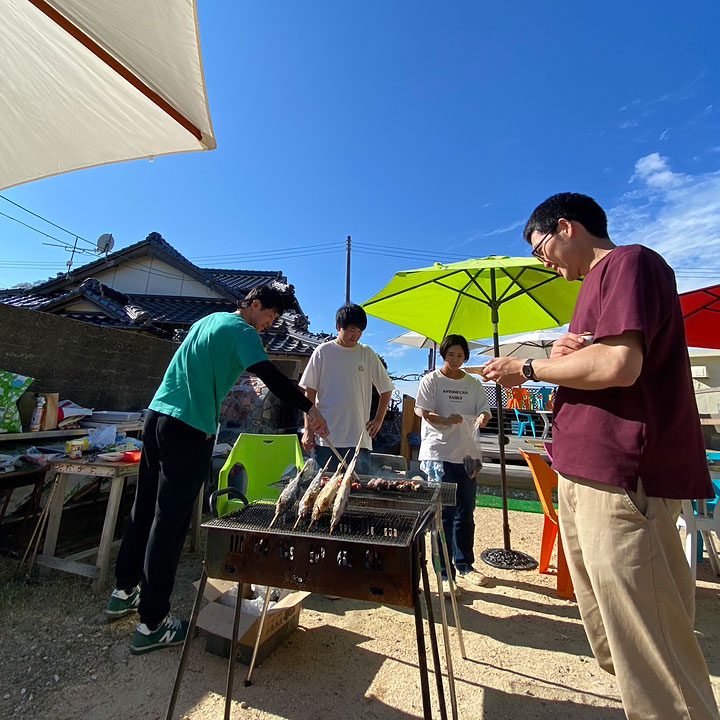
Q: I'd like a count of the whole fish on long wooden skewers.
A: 4